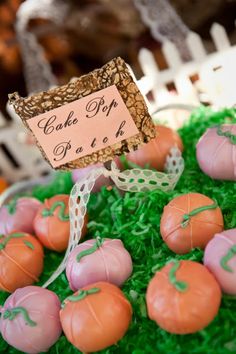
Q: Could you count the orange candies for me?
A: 6